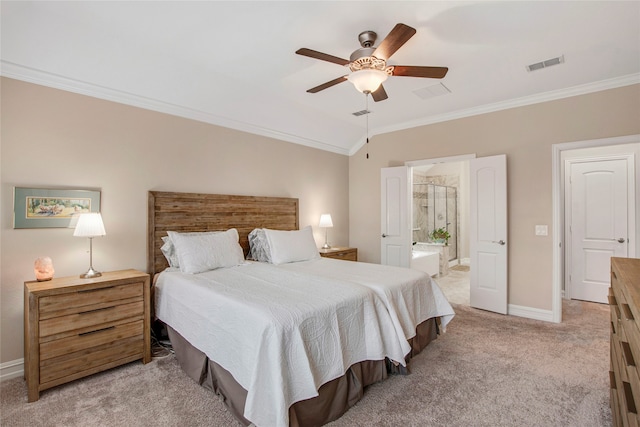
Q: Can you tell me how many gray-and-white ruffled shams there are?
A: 2